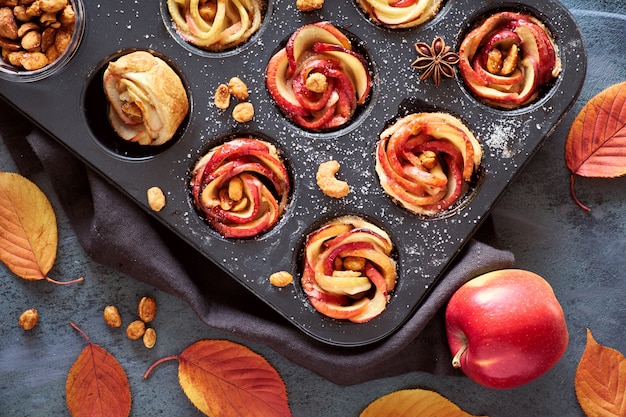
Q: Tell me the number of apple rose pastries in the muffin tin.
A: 8